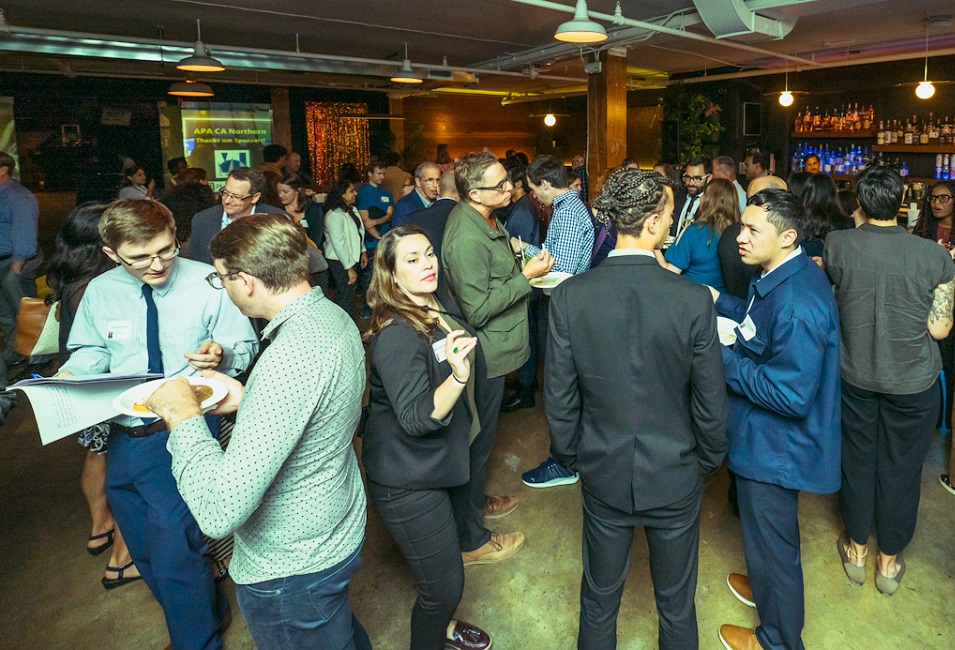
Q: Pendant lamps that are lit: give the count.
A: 7